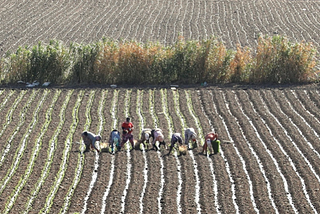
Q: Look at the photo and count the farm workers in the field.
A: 8